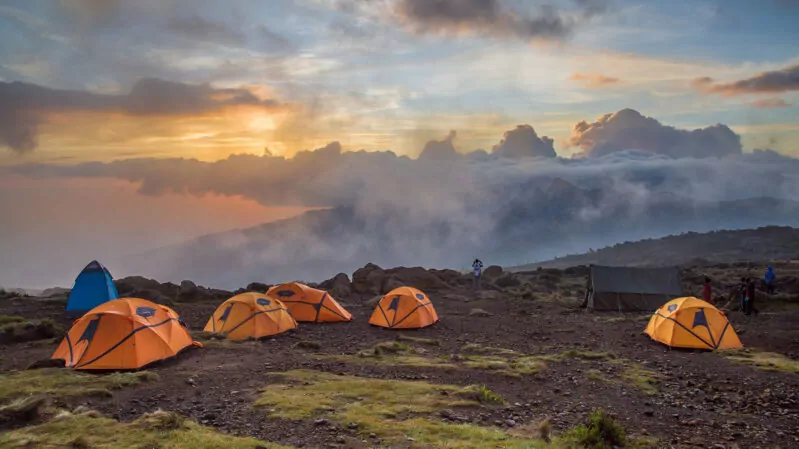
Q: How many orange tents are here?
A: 5